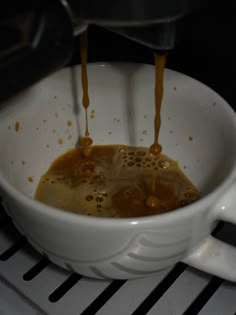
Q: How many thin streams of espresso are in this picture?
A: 2